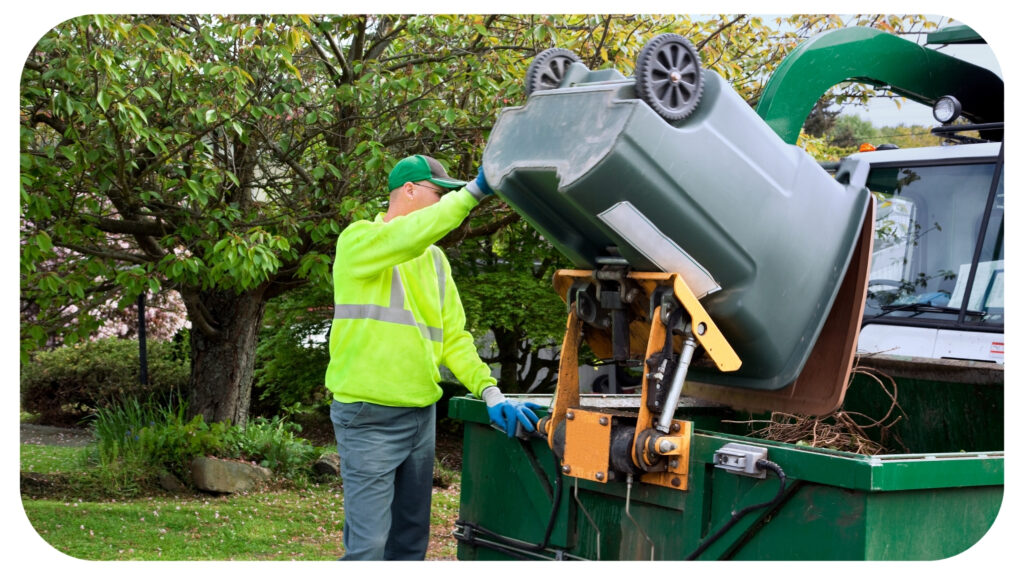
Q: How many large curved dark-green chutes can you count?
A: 1